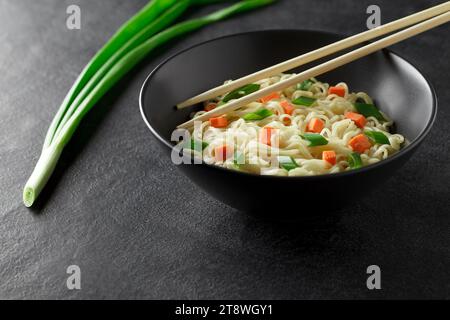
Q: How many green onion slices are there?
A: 11